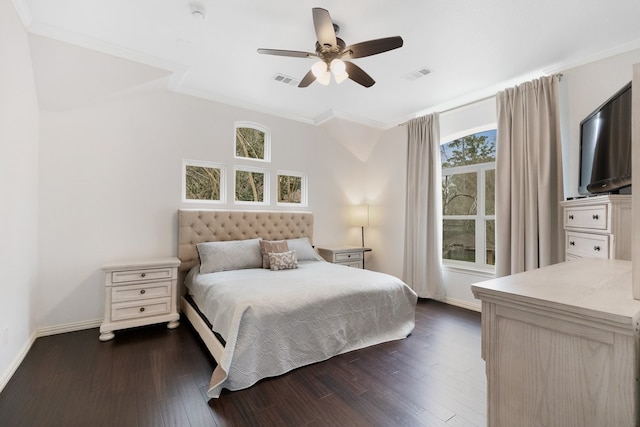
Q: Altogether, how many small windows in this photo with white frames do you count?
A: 4